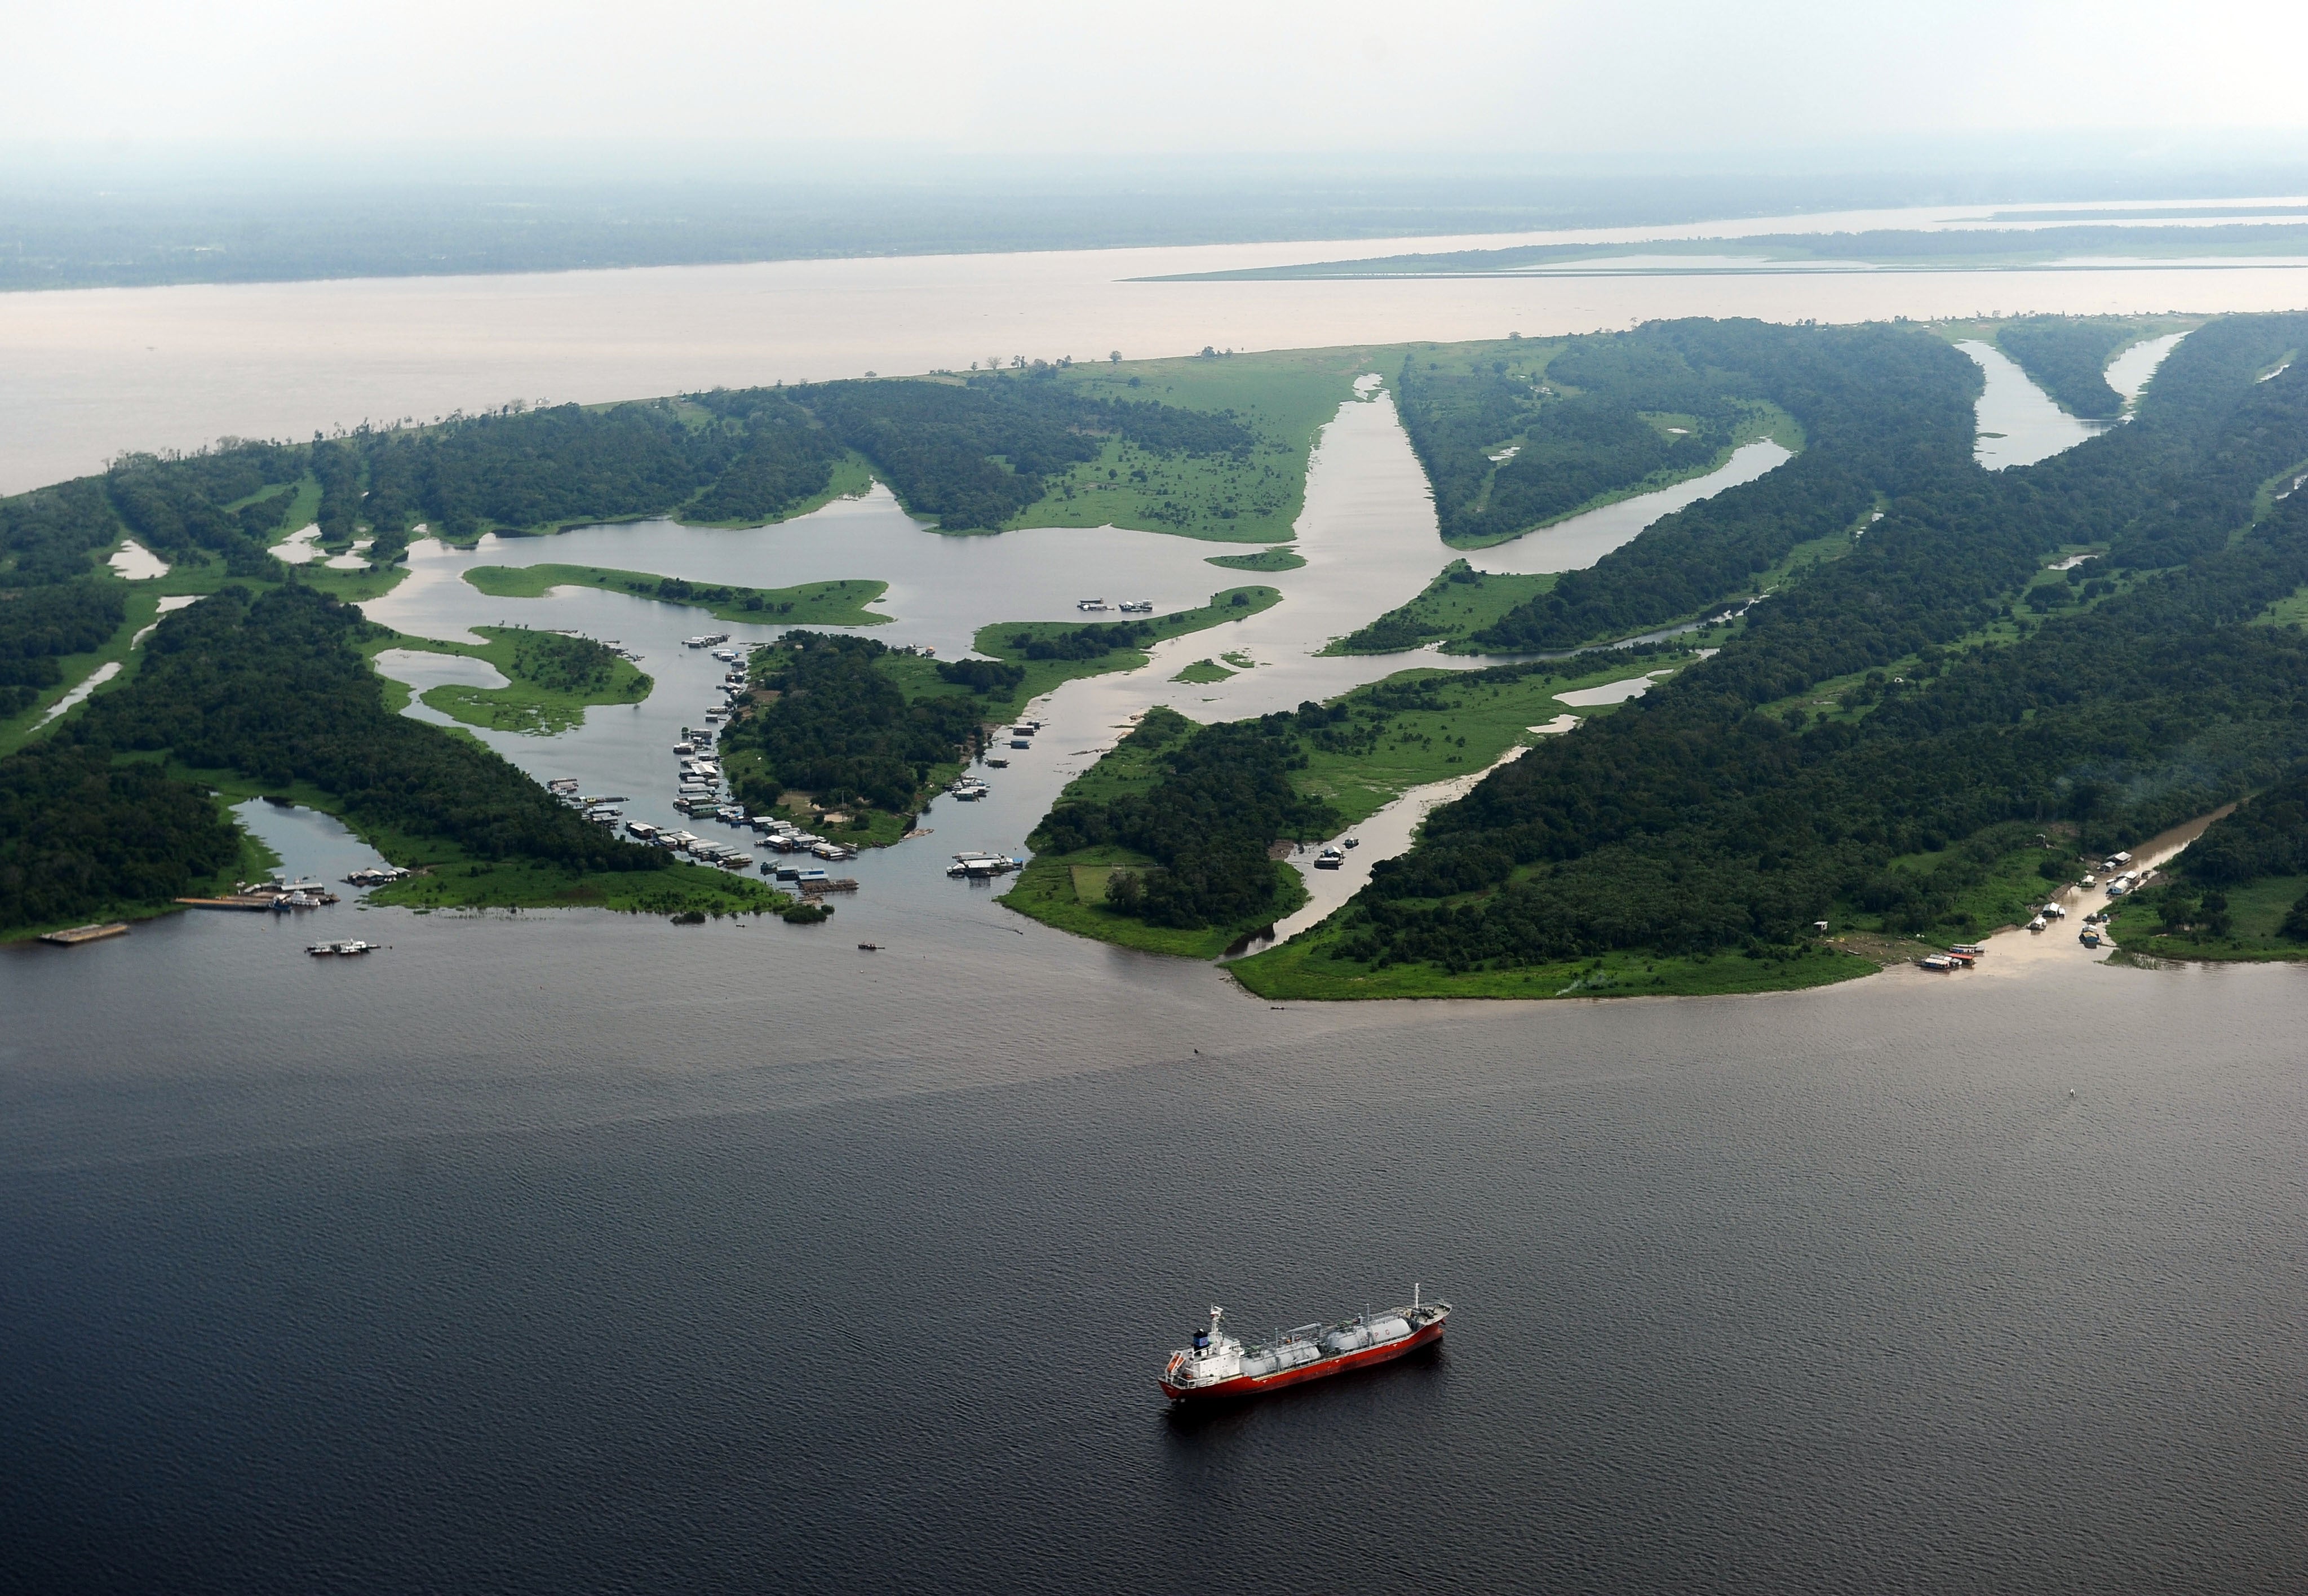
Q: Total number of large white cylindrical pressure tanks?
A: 2